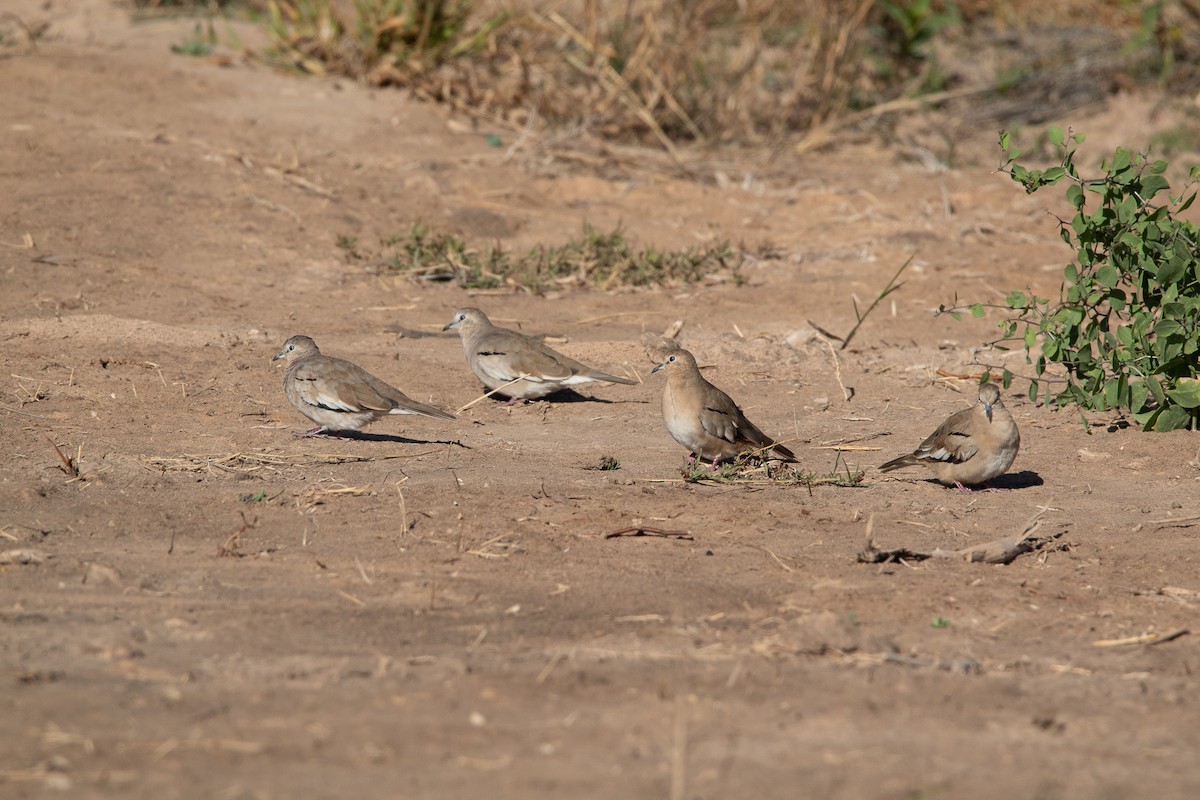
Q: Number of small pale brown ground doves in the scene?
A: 4